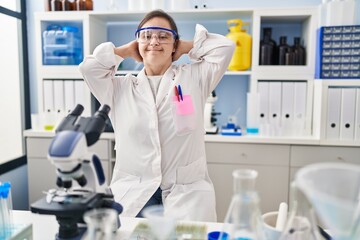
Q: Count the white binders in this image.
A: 11